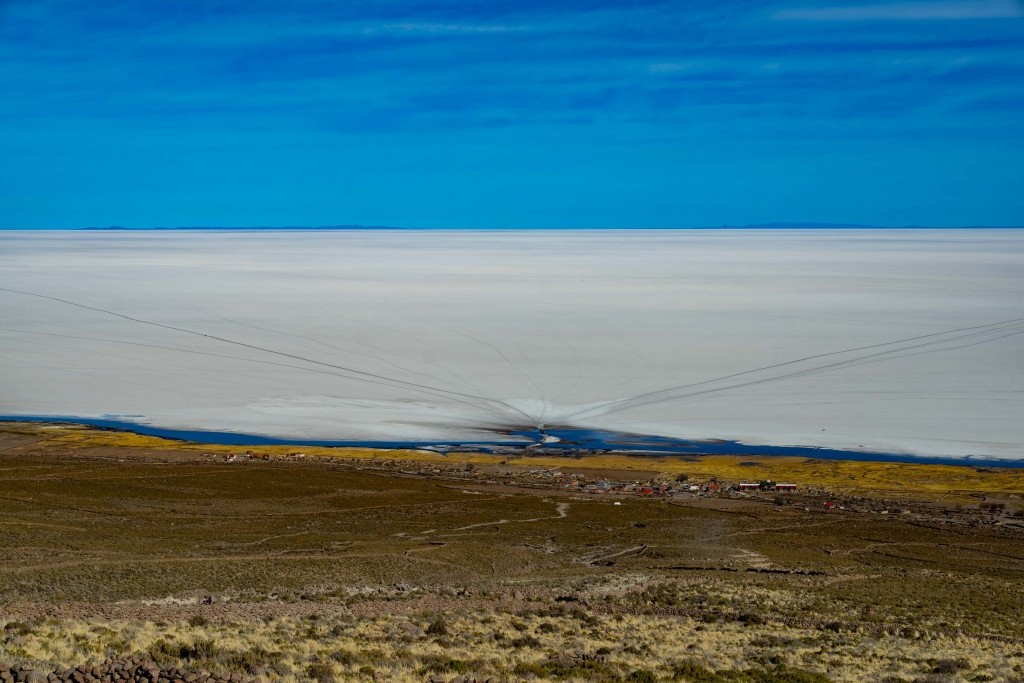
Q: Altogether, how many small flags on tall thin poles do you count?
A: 0